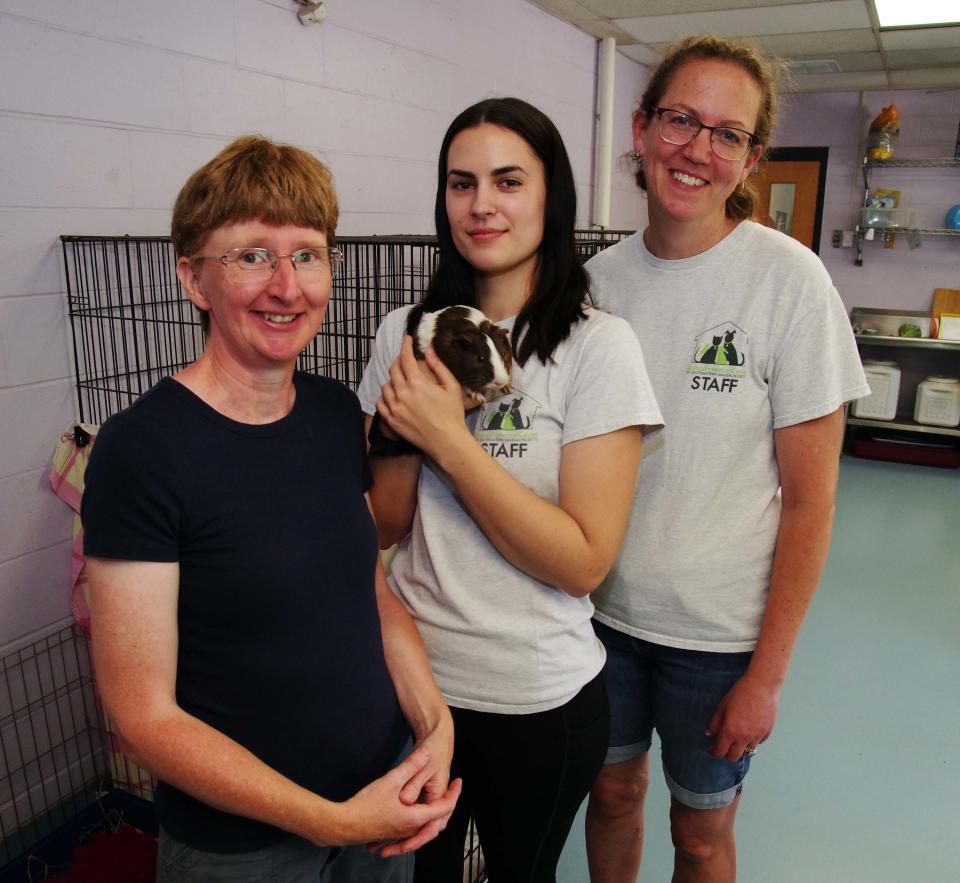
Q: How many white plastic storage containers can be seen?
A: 2